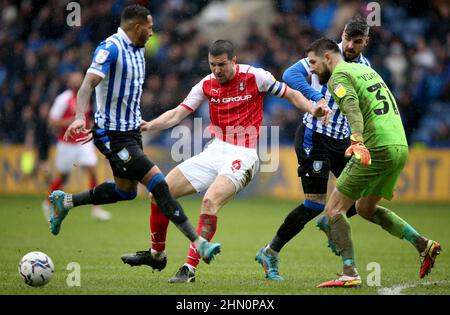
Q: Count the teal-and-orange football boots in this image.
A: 4